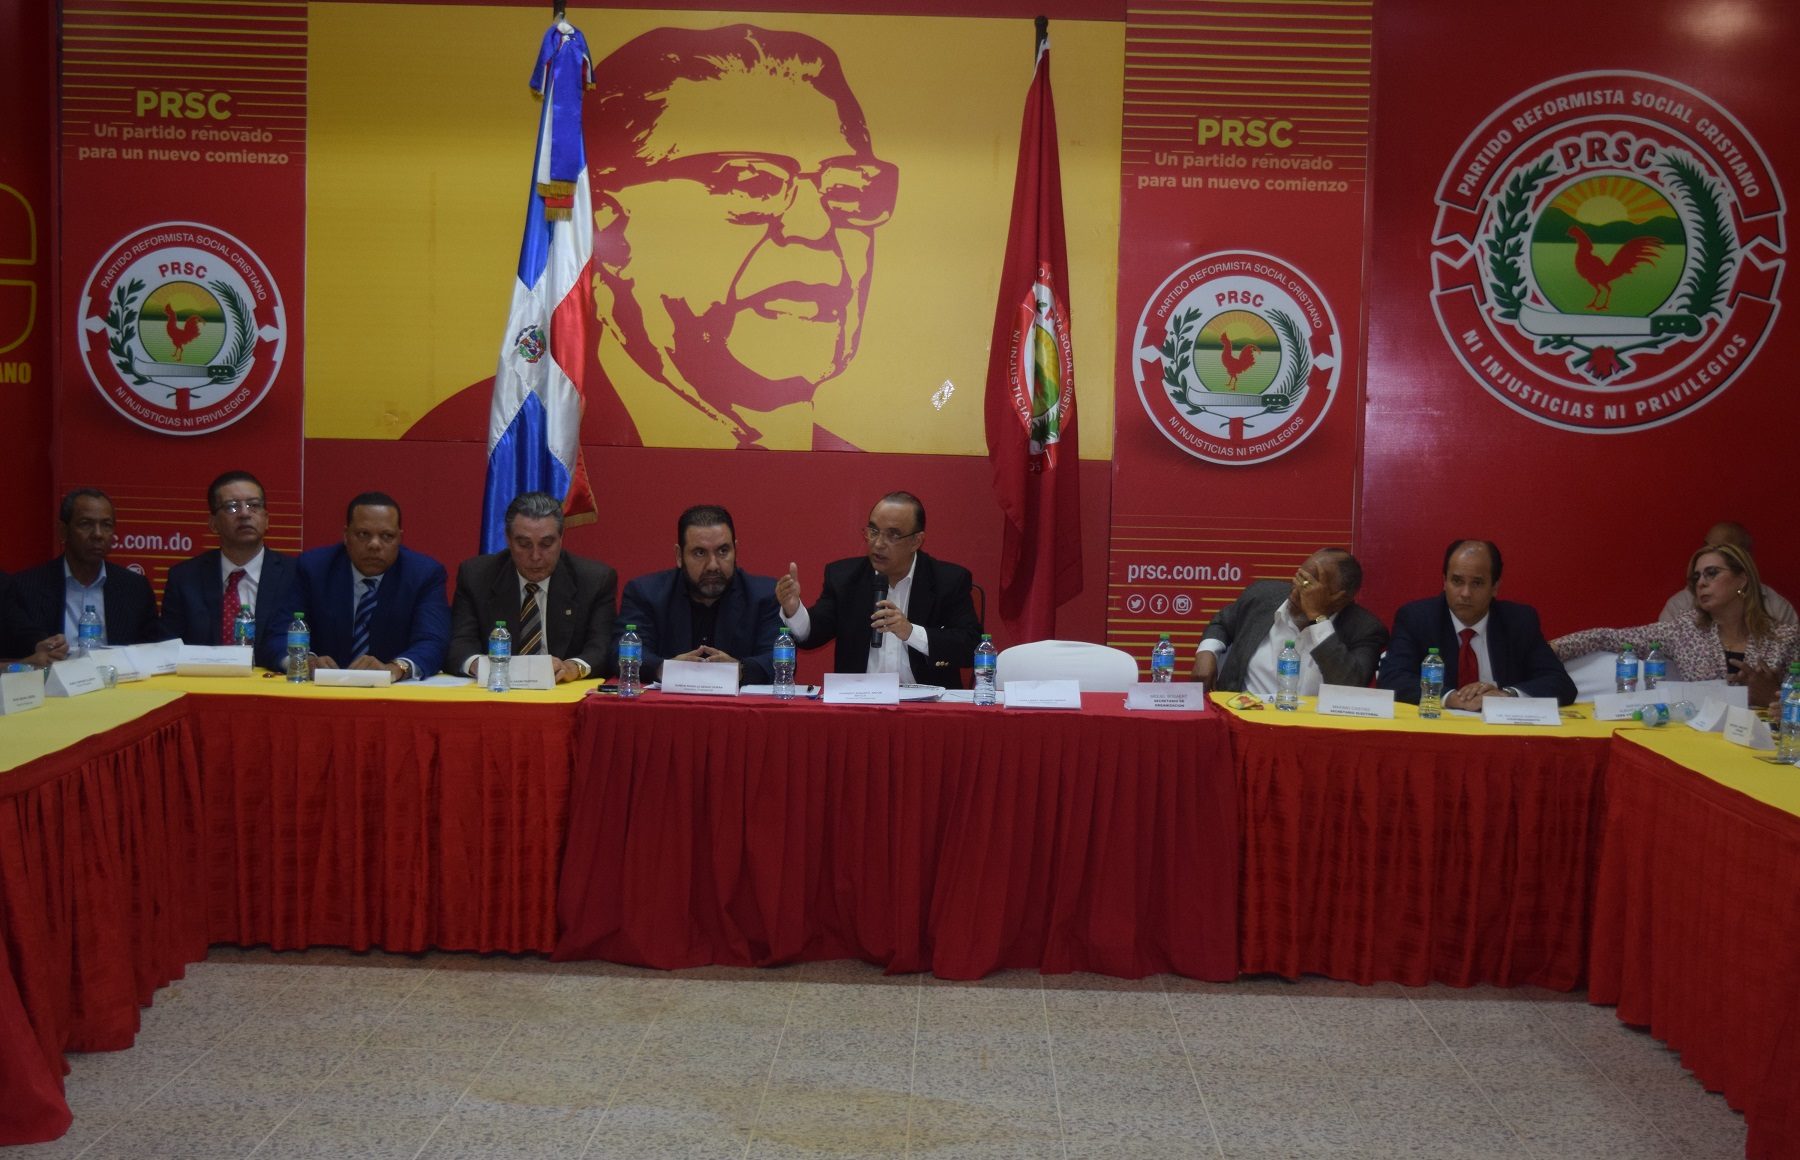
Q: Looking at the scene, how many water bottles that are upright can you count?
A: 14